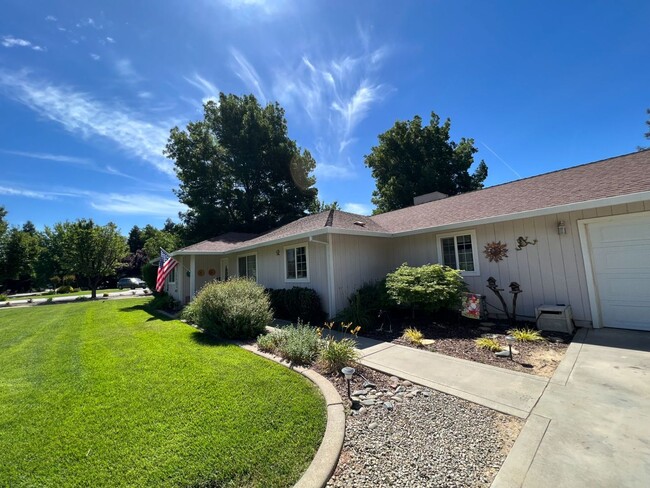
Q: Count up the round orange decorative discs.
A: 2